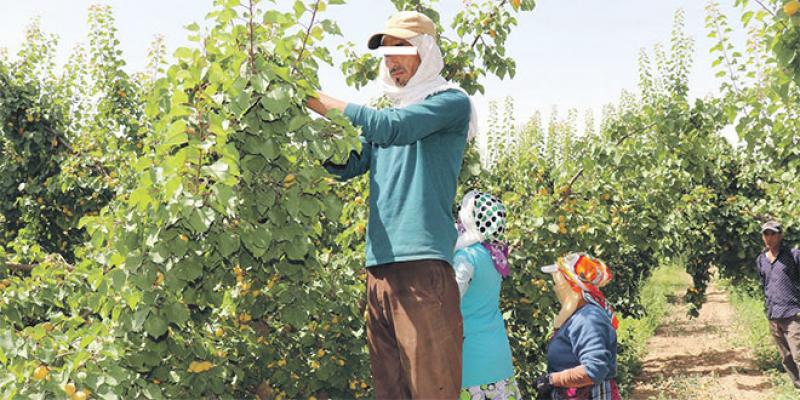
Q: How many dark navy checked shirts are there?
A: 1